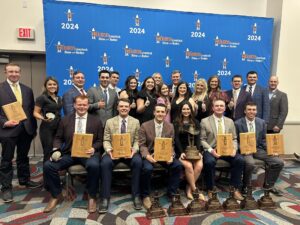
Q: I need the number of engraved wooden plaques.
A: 7